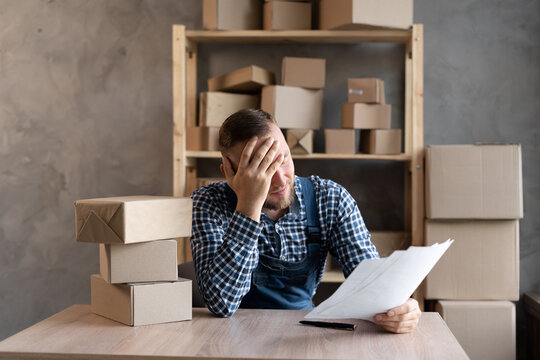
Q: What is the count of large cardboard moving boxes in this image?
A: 3